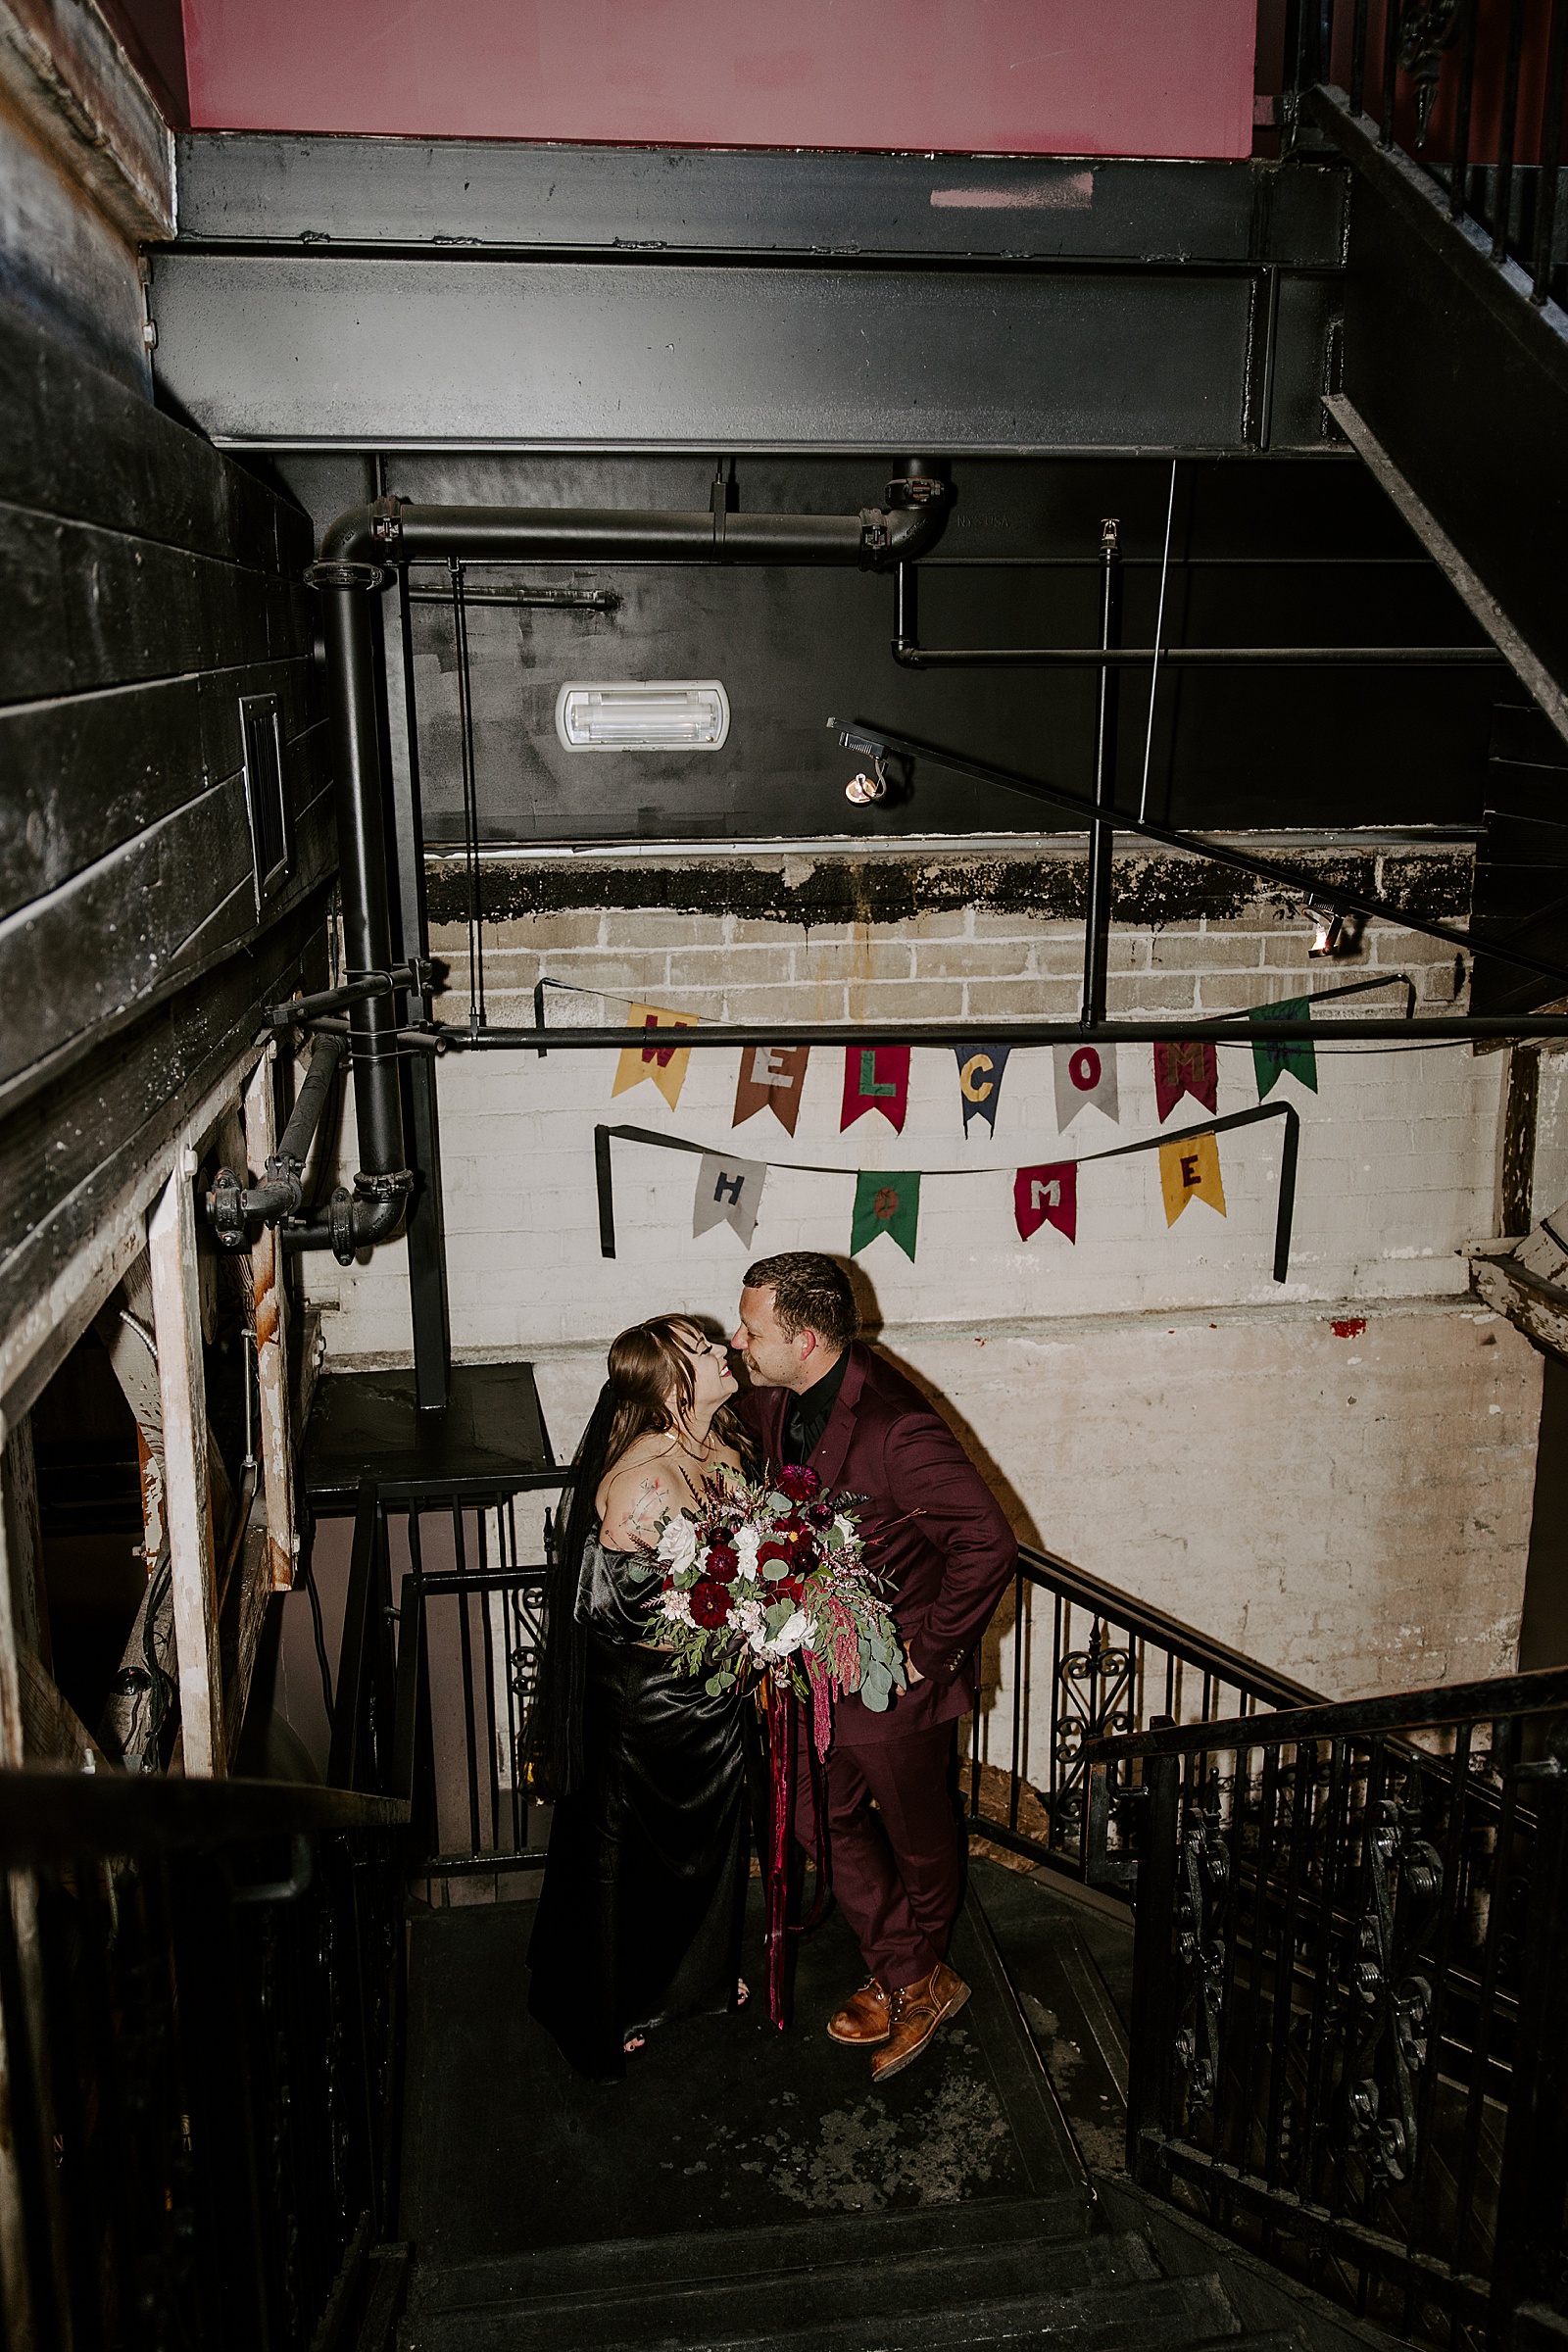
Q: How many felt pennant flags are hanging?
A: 11